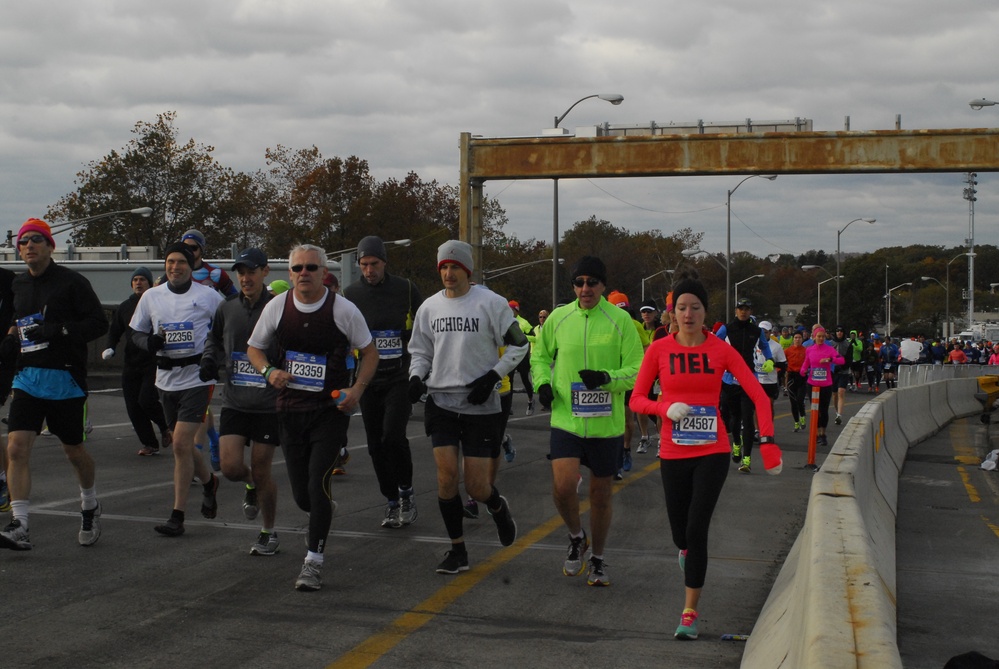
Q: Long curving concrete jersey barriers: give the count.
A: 1